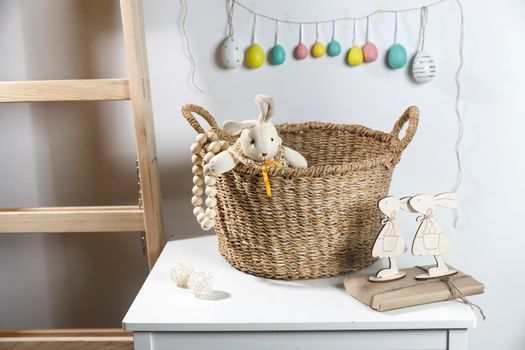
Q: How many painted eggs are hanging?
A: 10